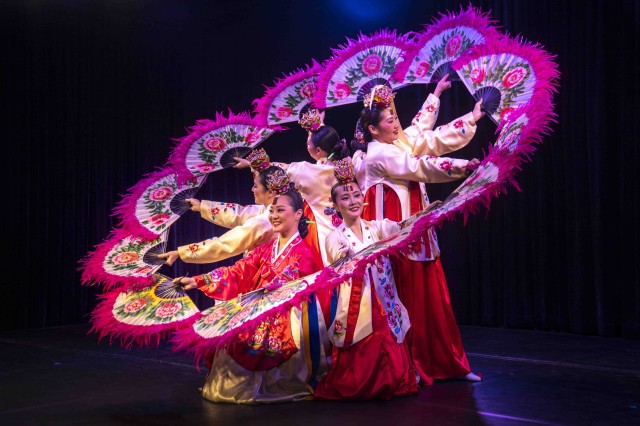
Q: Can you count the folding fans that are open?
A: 12